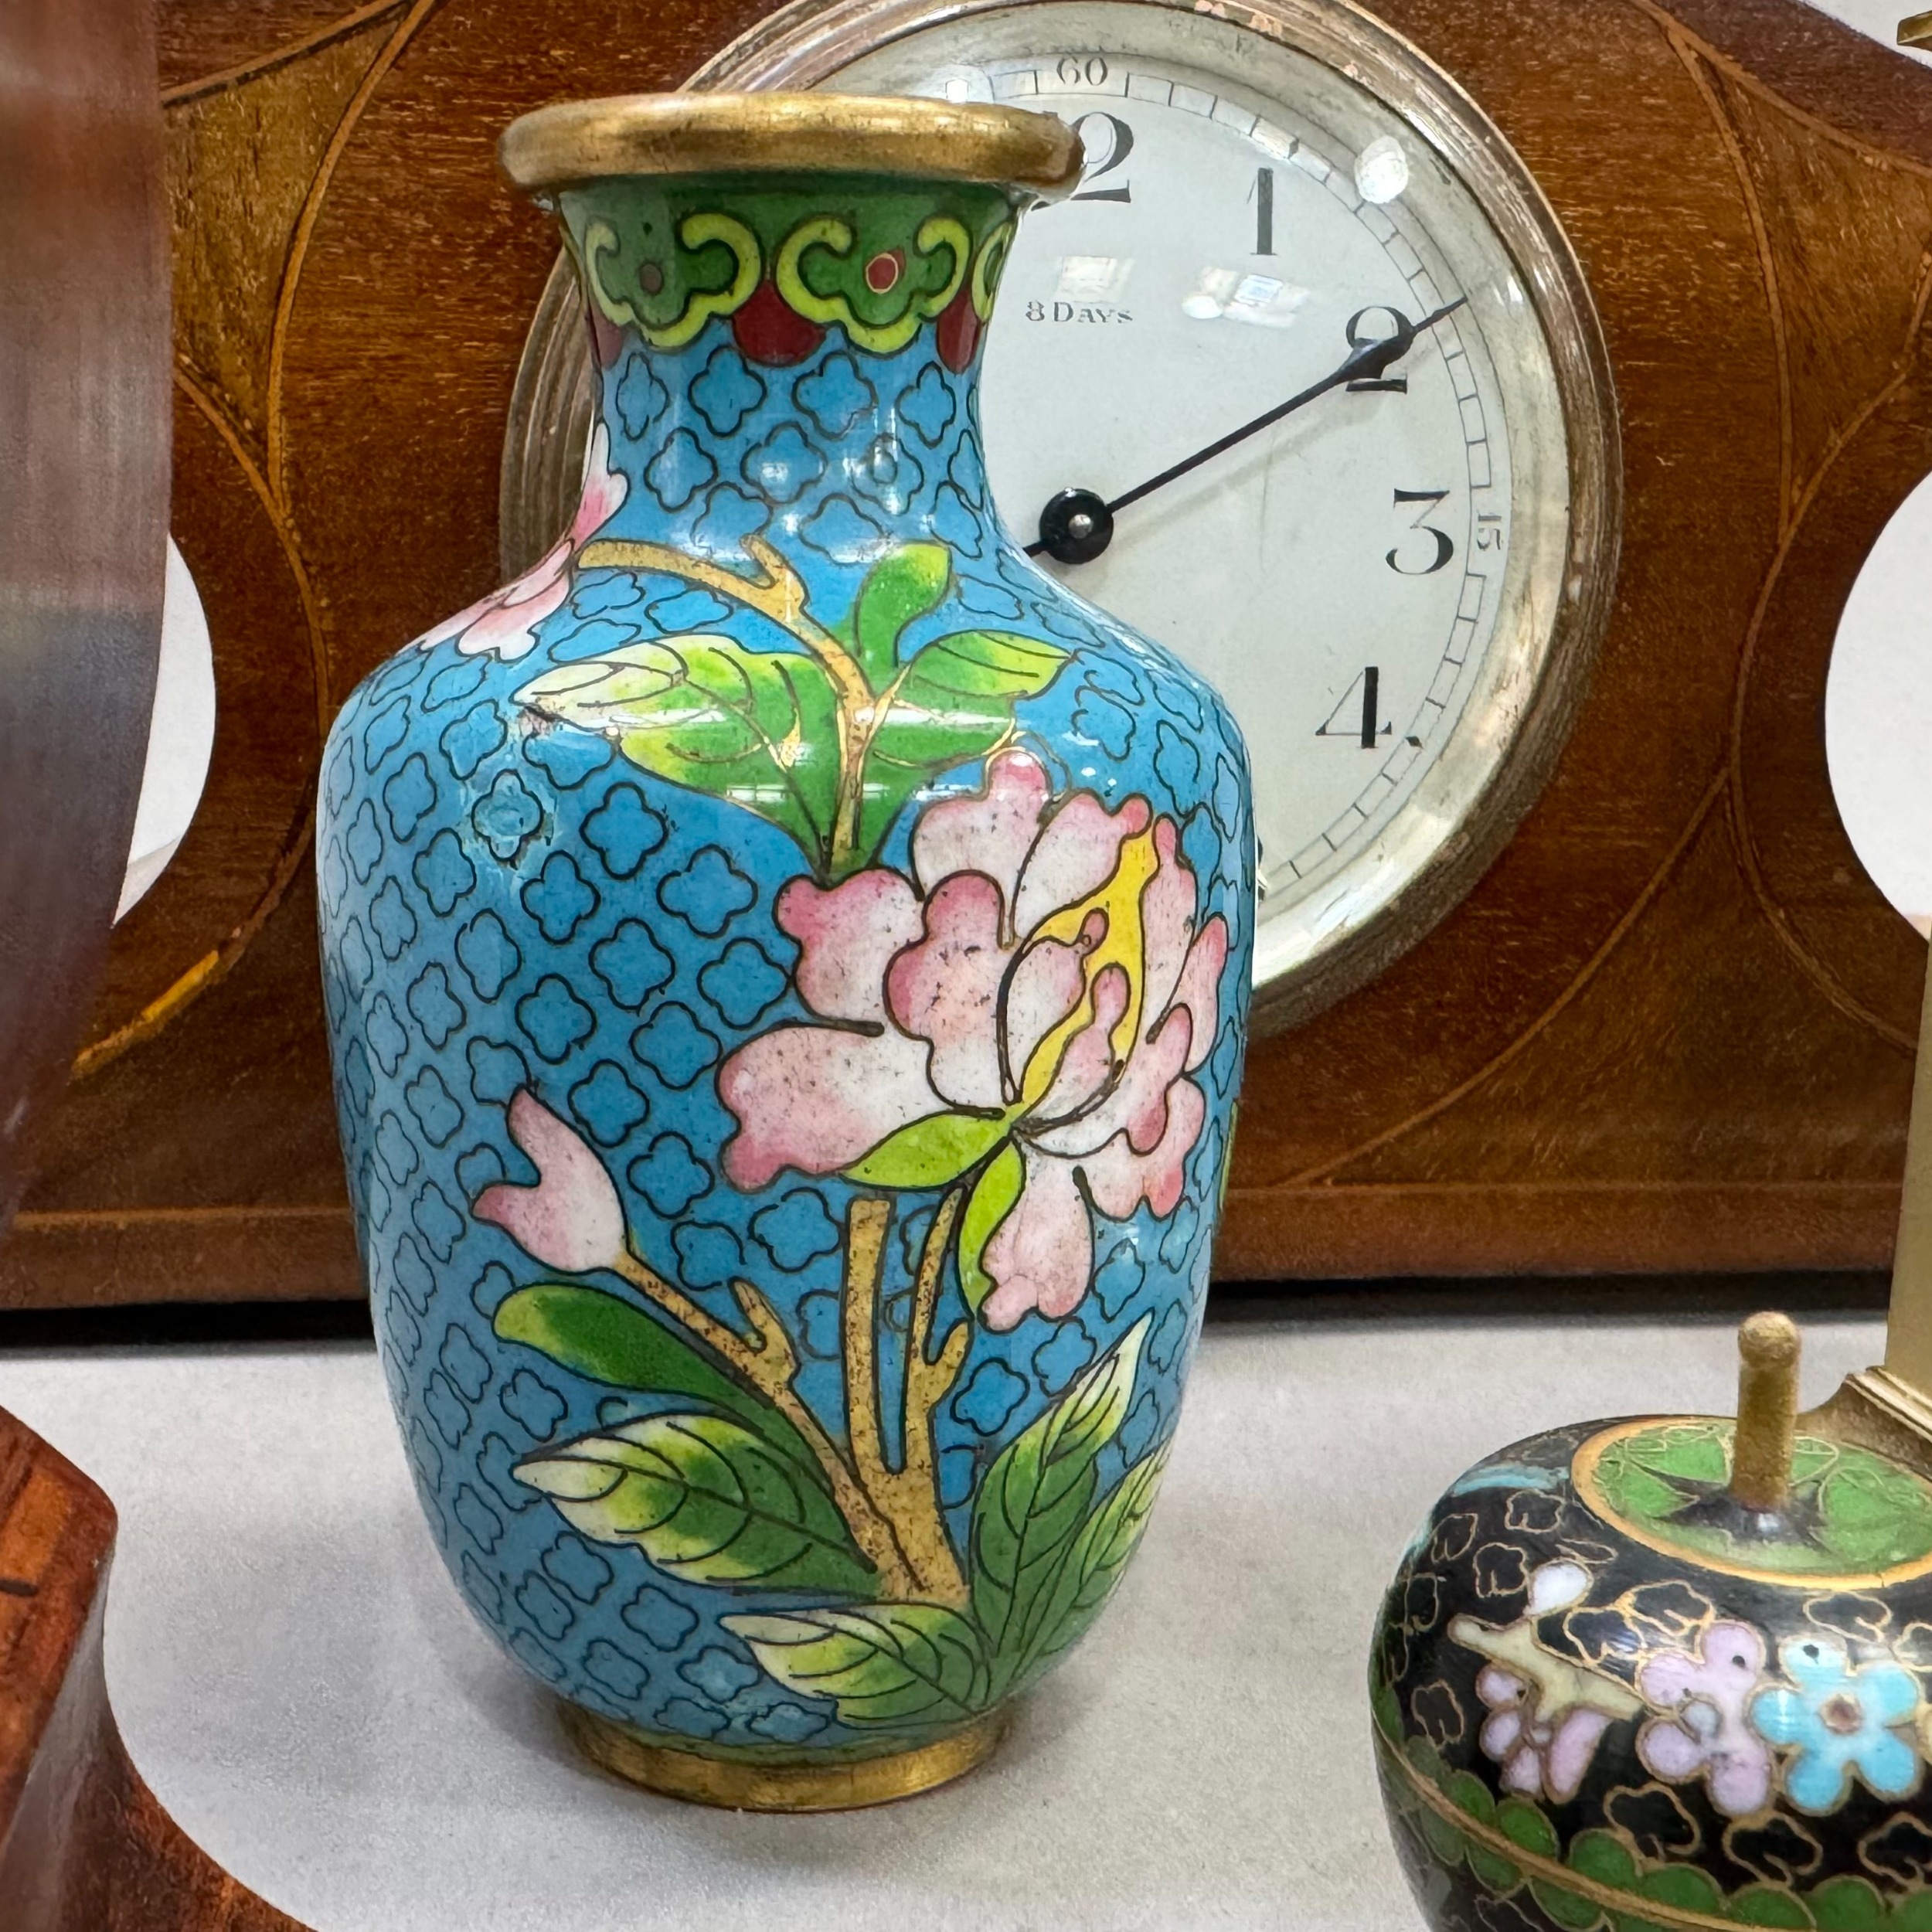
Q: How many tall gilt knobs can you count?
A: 1